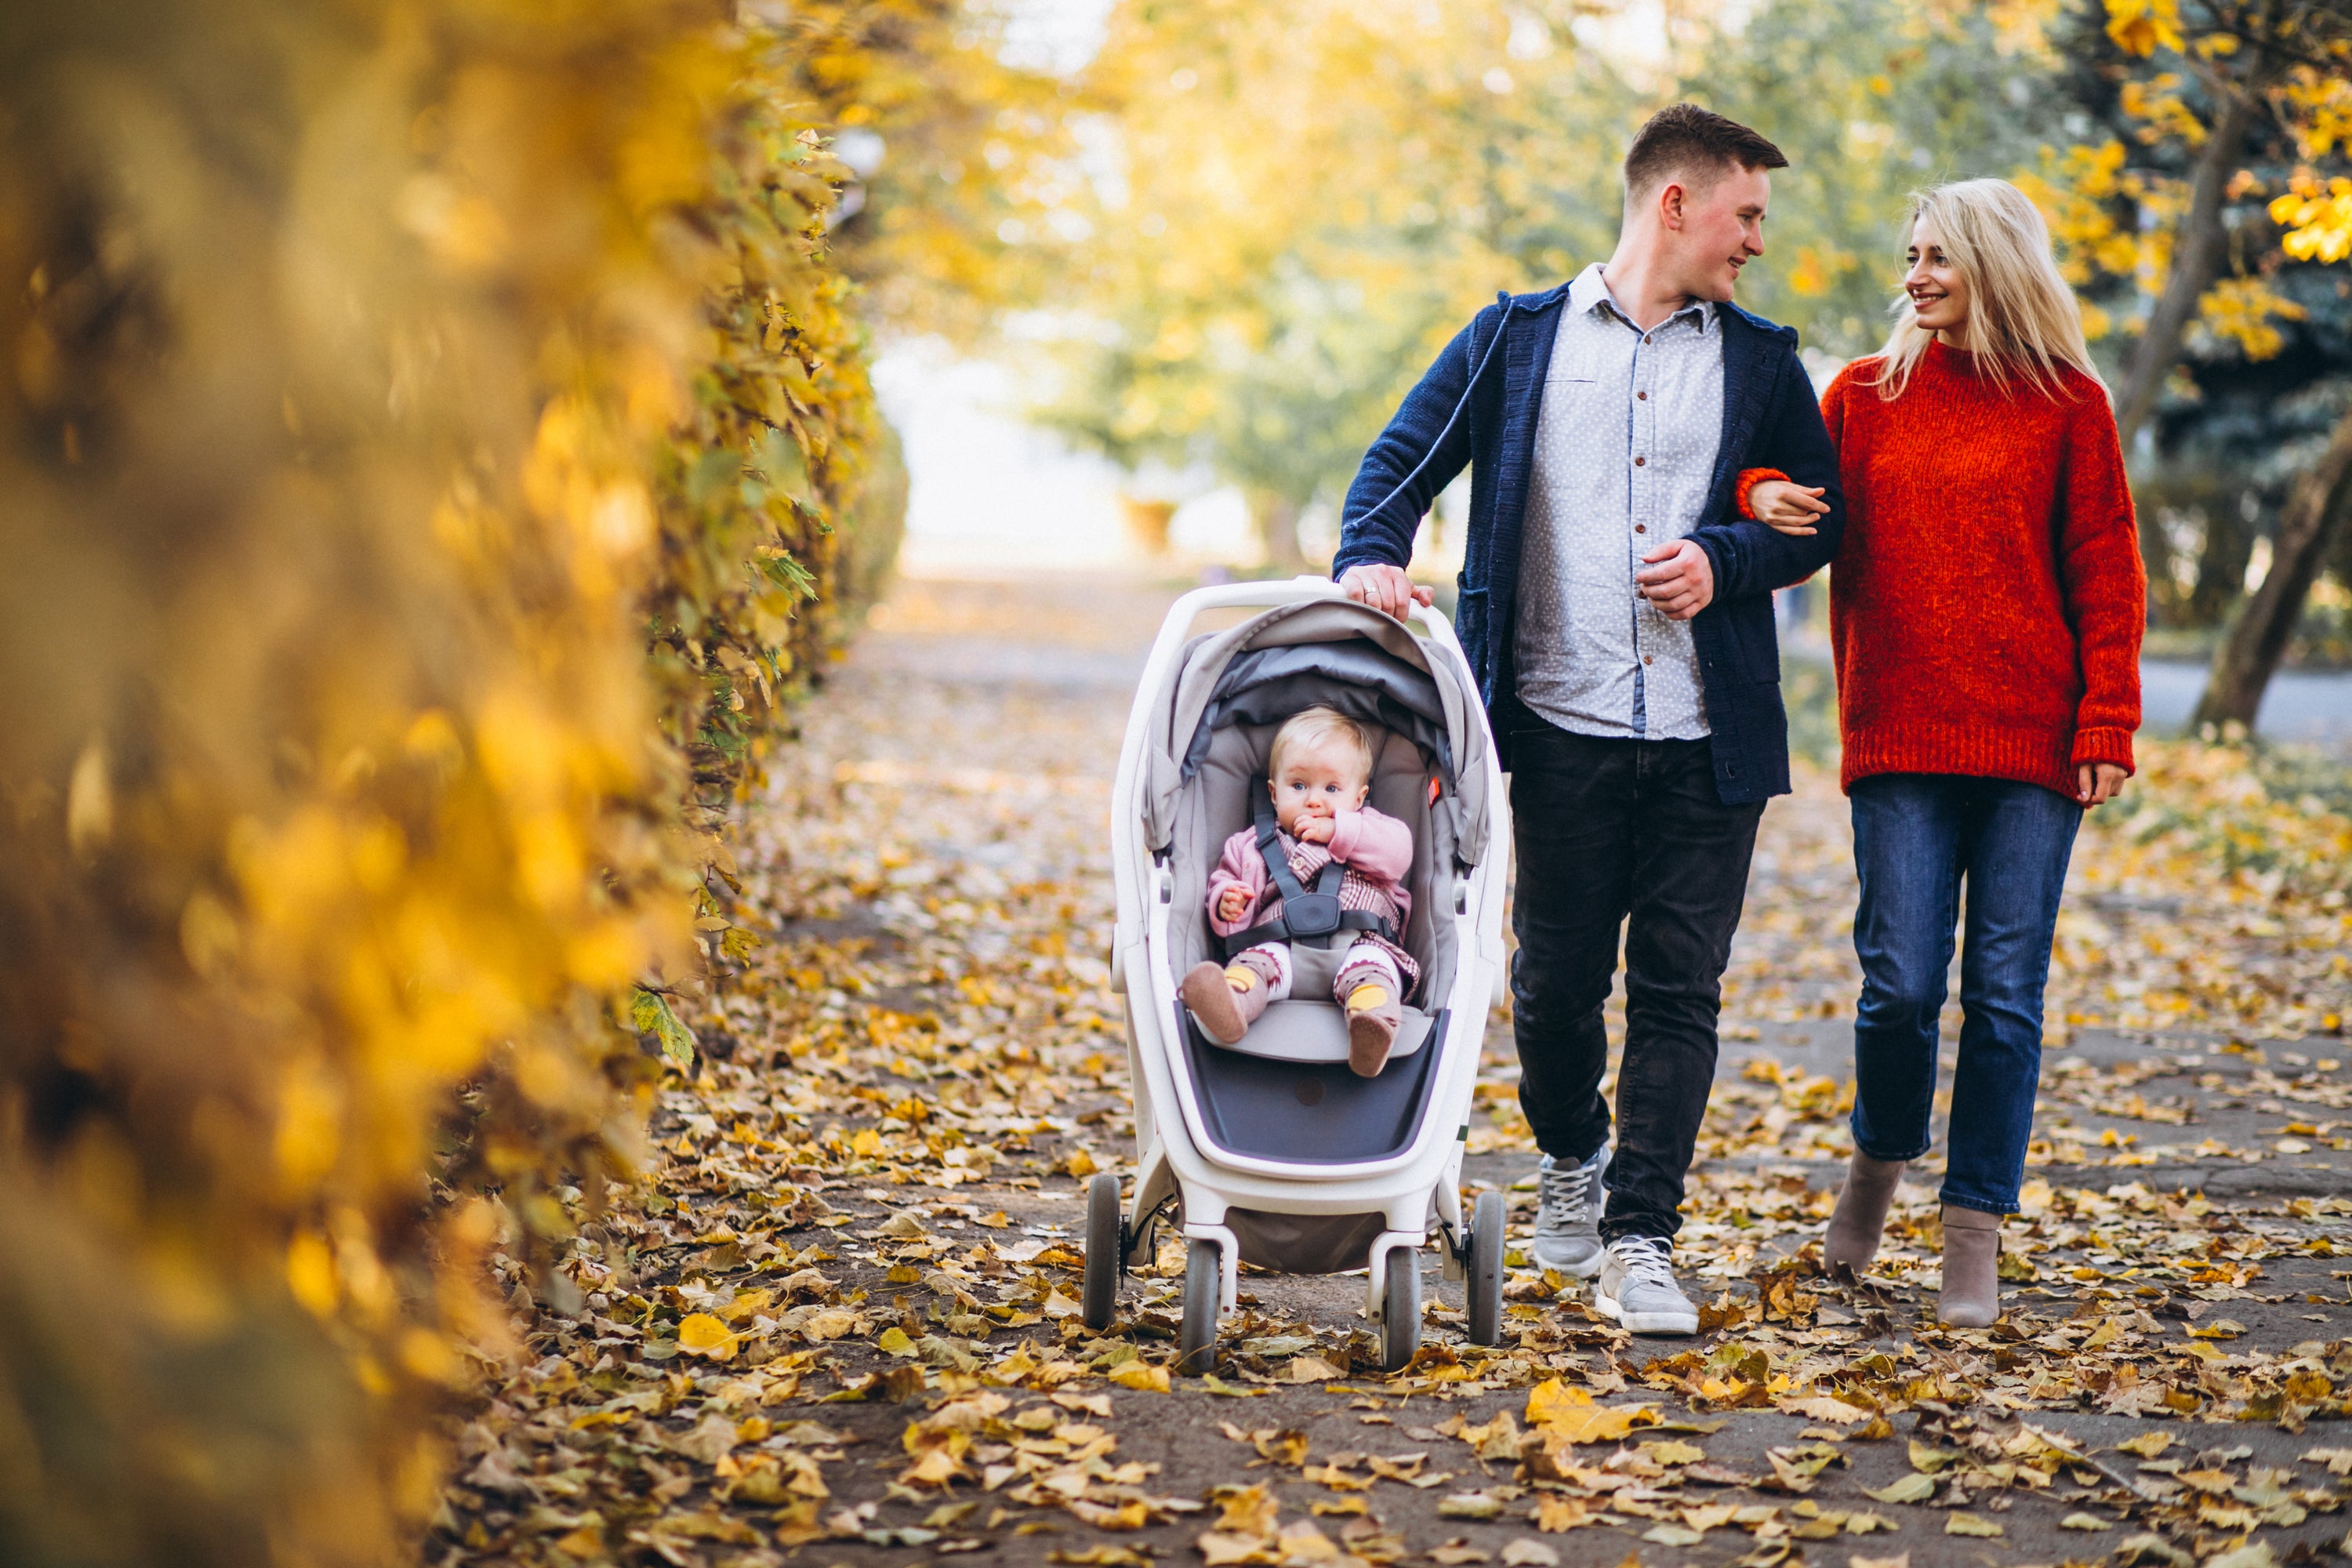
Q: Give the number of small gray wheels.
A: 4